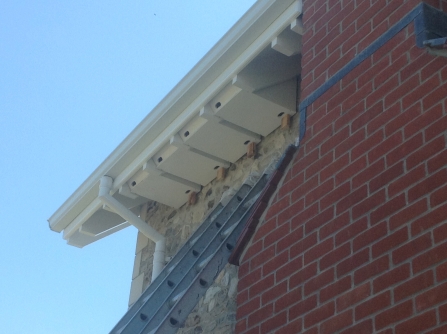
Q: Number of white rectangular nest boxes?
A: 4